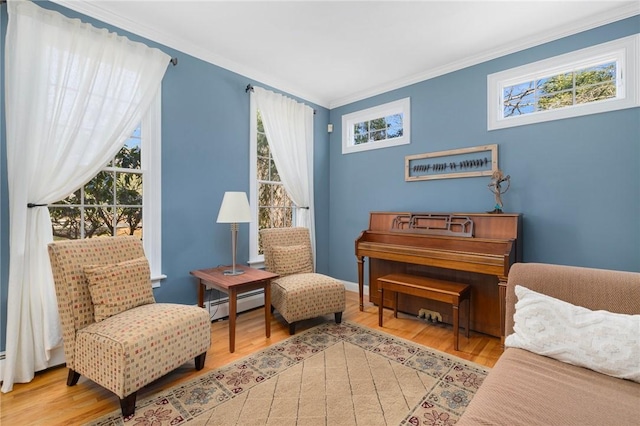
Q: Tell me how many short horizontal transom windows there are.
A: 2